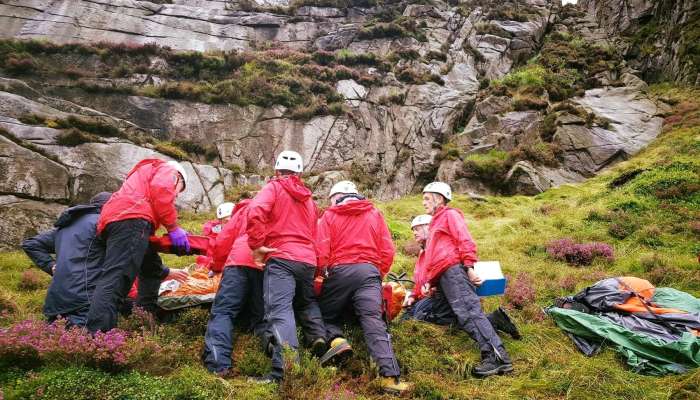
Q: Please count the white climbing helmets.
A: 6